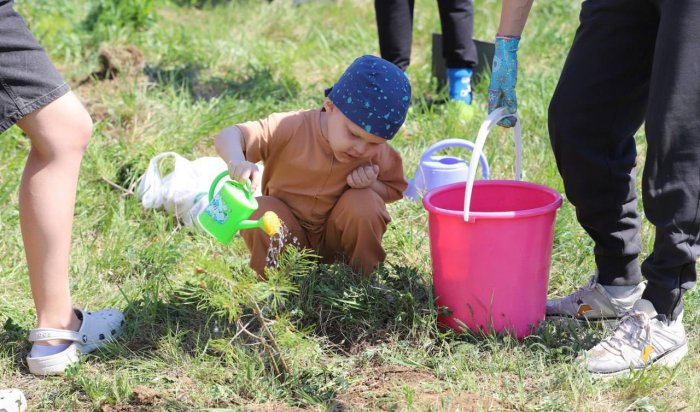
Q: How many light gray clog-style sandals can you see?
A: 2